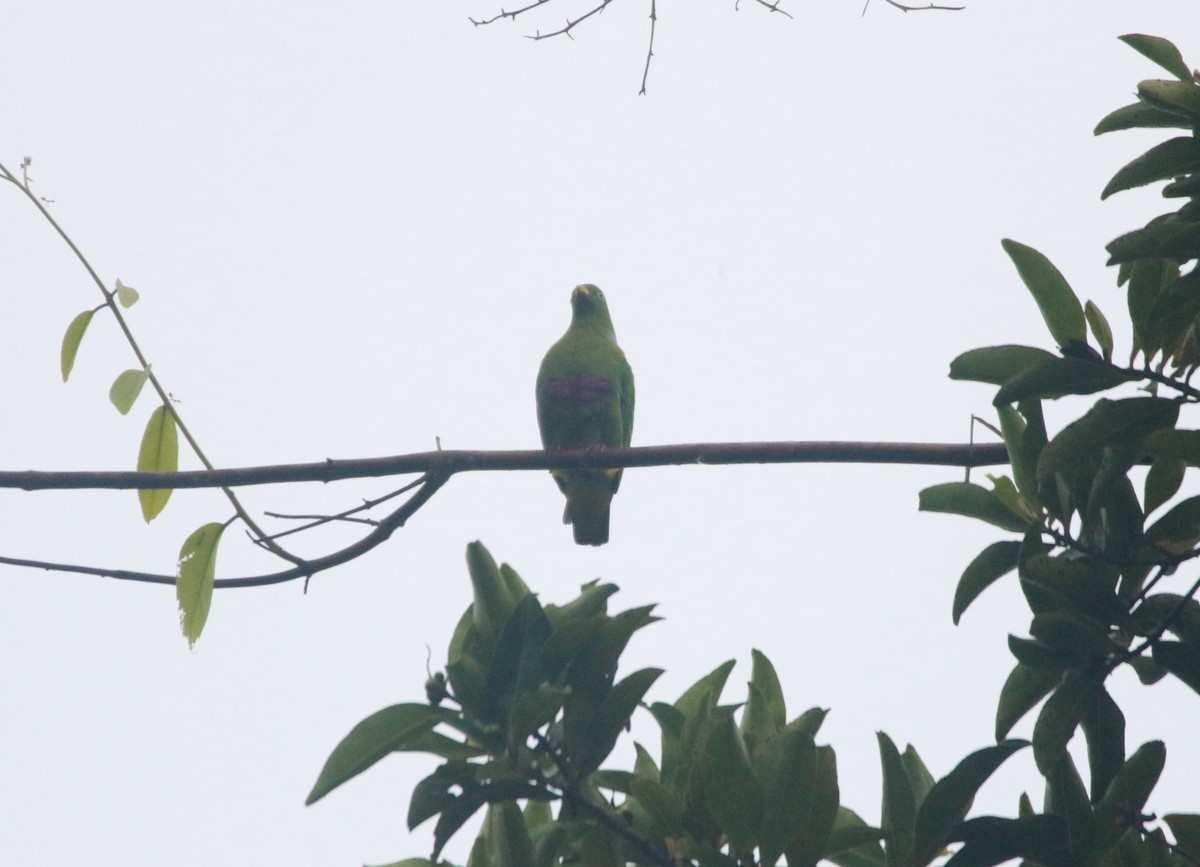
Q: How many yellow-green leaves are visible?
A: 5